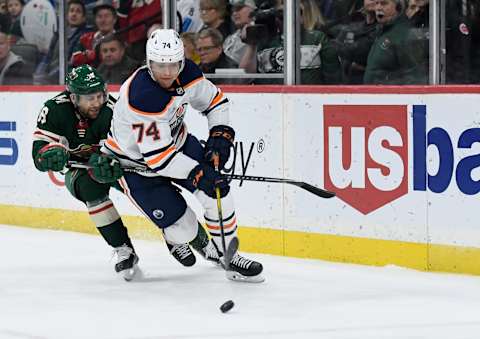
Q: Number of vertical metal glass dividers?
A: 4